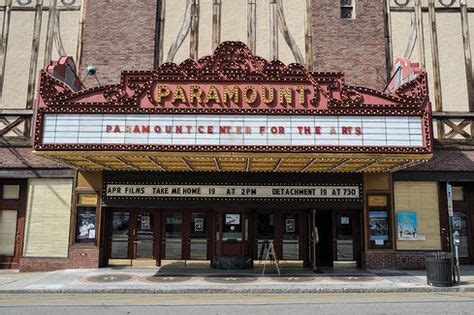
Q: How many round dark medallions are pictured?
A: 5